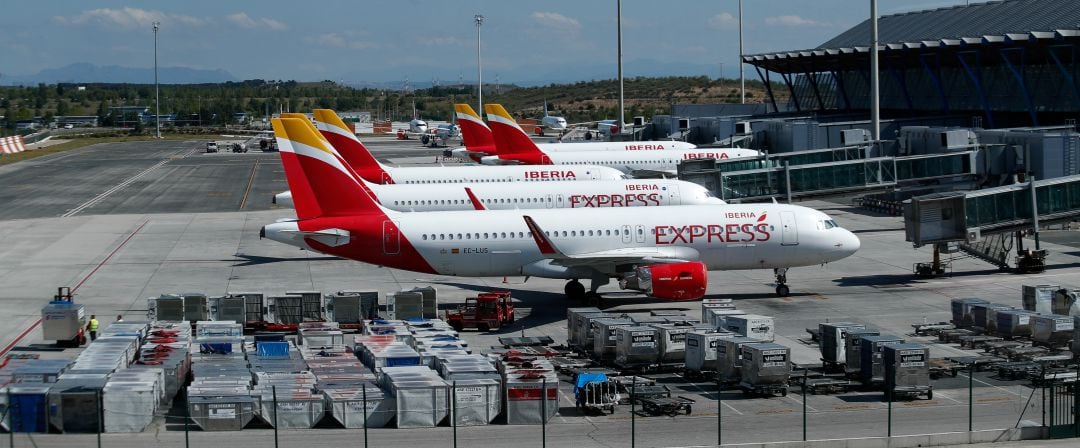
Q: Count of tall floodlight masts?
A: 5